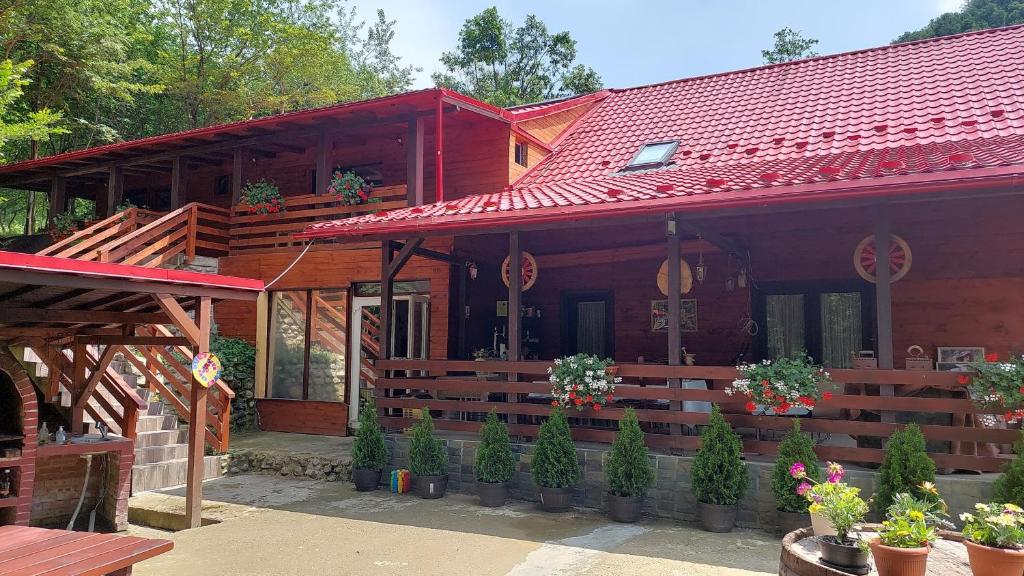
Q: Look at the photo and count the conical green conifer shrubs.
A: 9